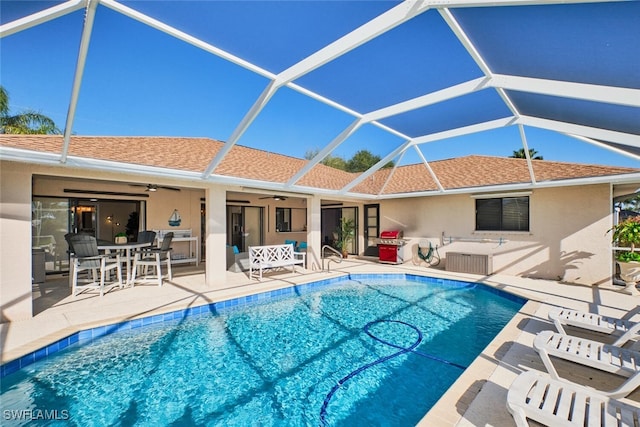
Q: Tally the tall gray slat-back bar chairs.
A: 4